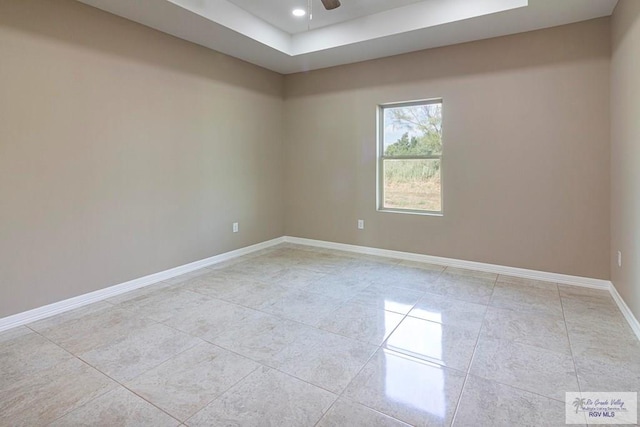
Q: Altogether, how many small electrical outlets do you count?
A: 3